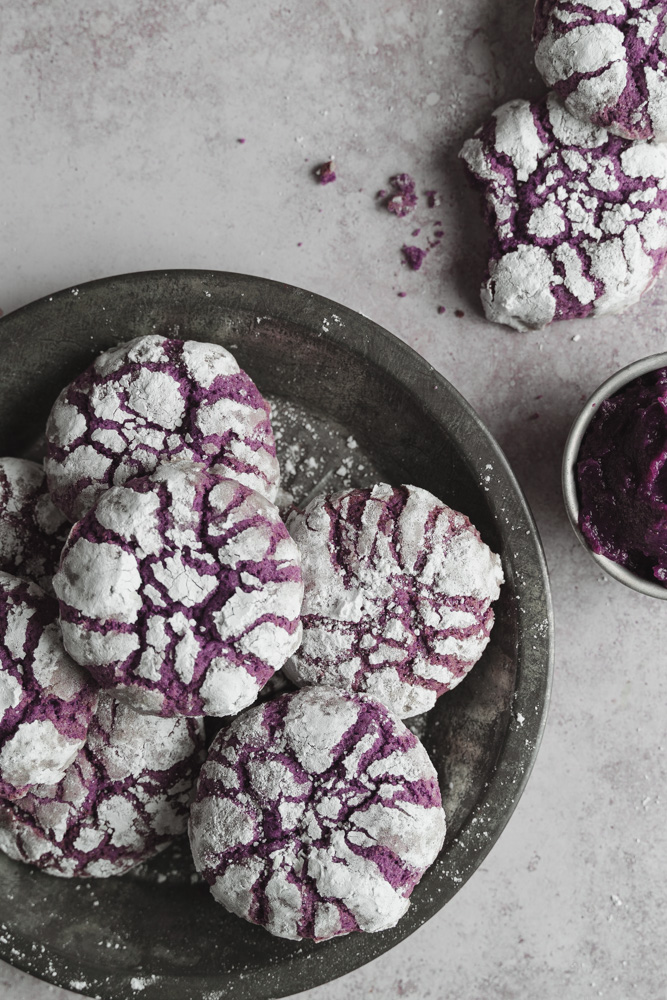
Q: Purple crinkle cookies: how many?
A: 9